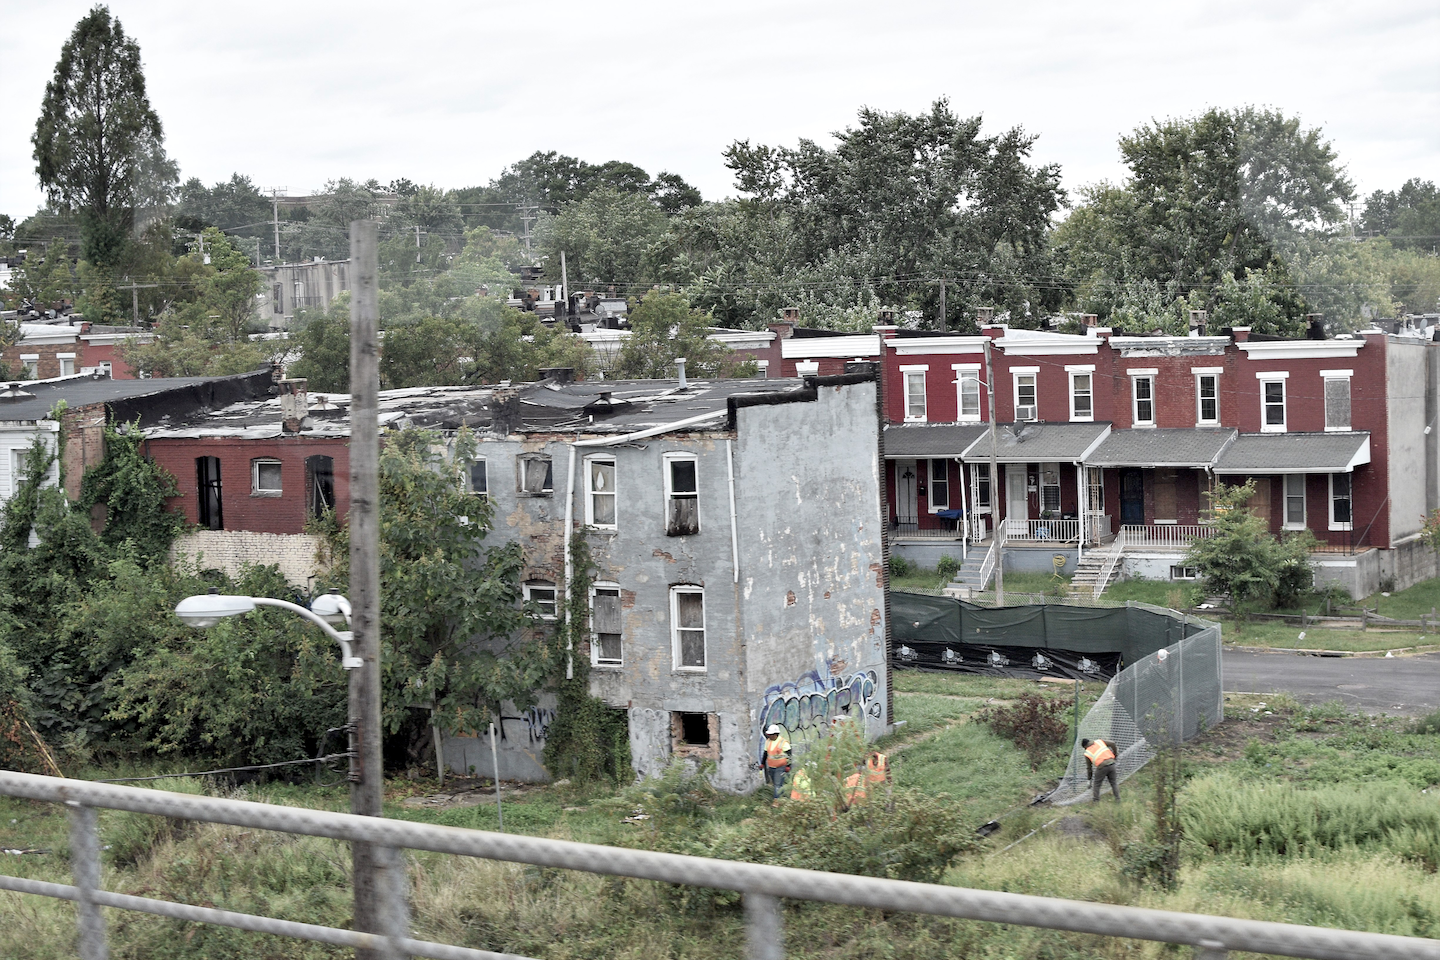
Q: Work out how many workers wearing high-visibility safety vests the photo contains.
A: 5